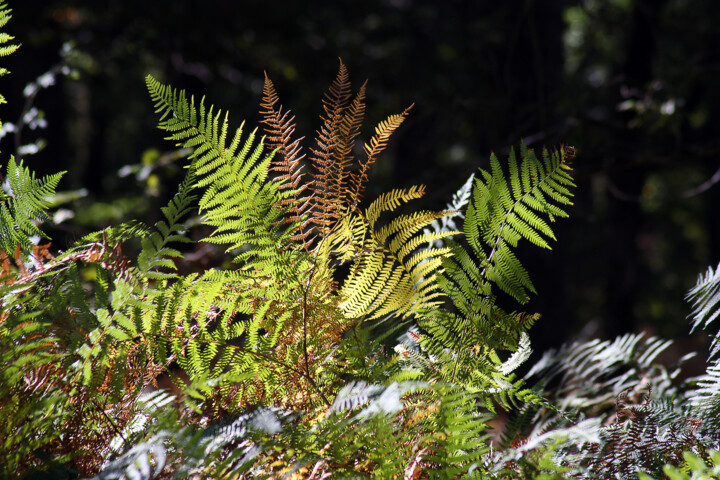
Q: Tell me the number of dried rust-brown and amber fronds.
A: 4